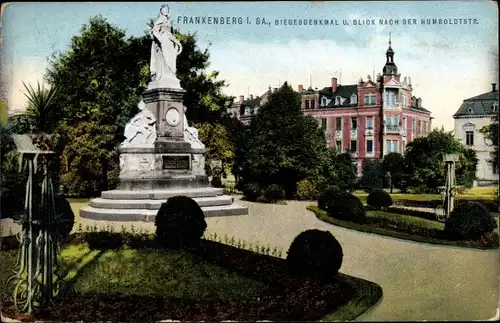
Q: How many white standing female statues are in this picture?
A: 1